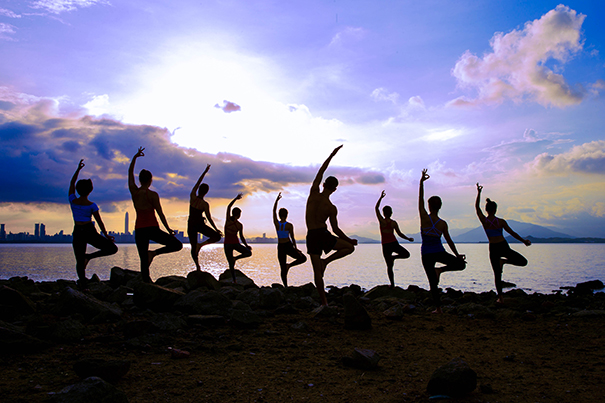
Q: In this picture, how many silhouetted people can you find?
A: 9